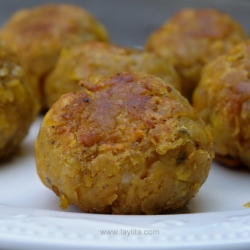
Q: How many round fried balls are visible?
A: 6